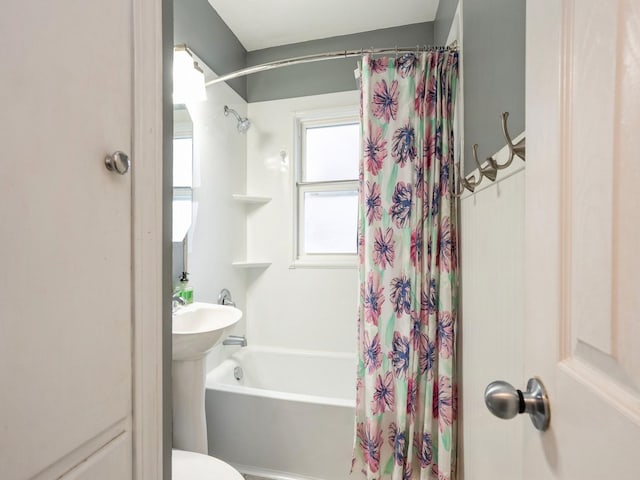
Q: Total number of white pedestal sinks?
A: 1